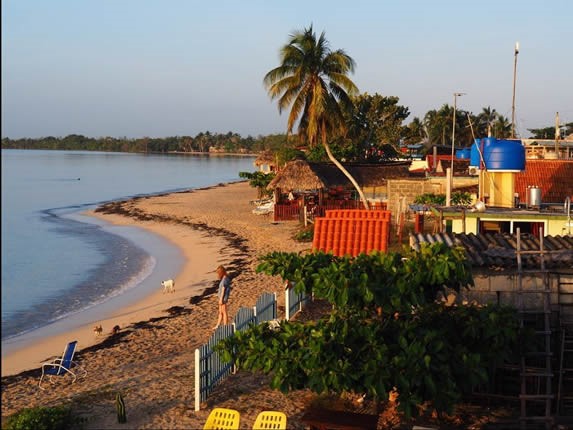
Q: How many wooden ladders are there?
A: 1